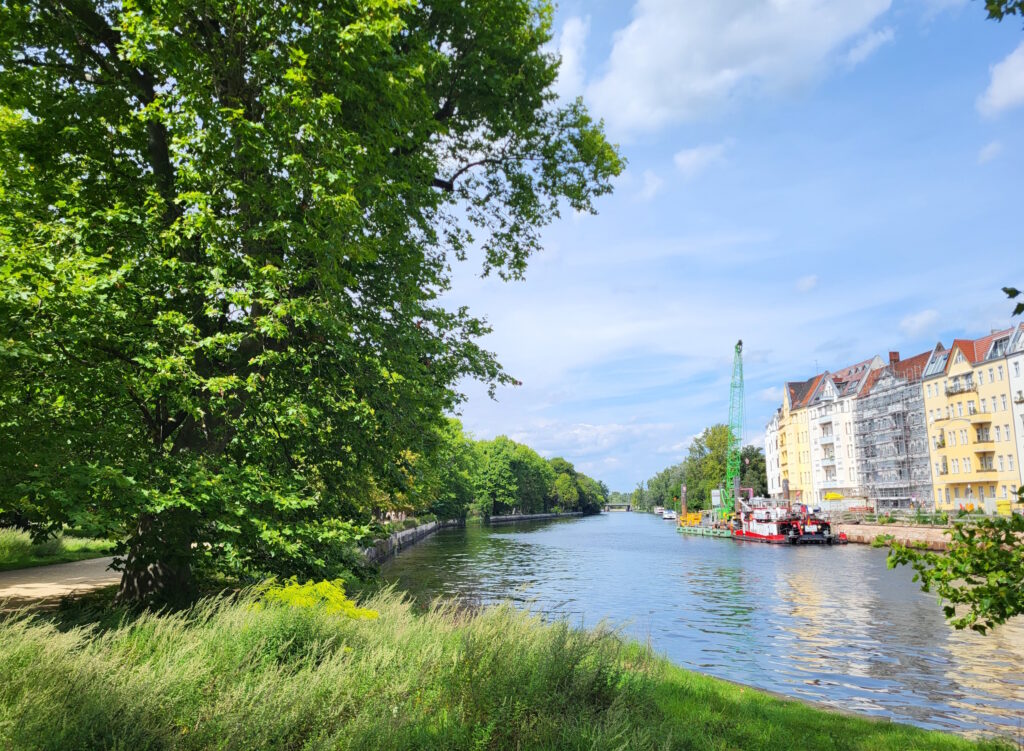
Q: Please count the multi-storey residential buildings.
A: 6